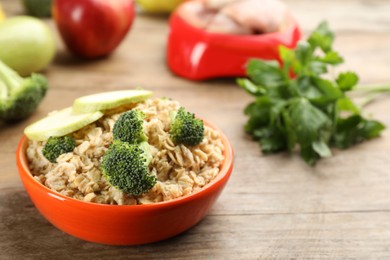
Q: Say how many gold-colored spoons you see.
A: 0